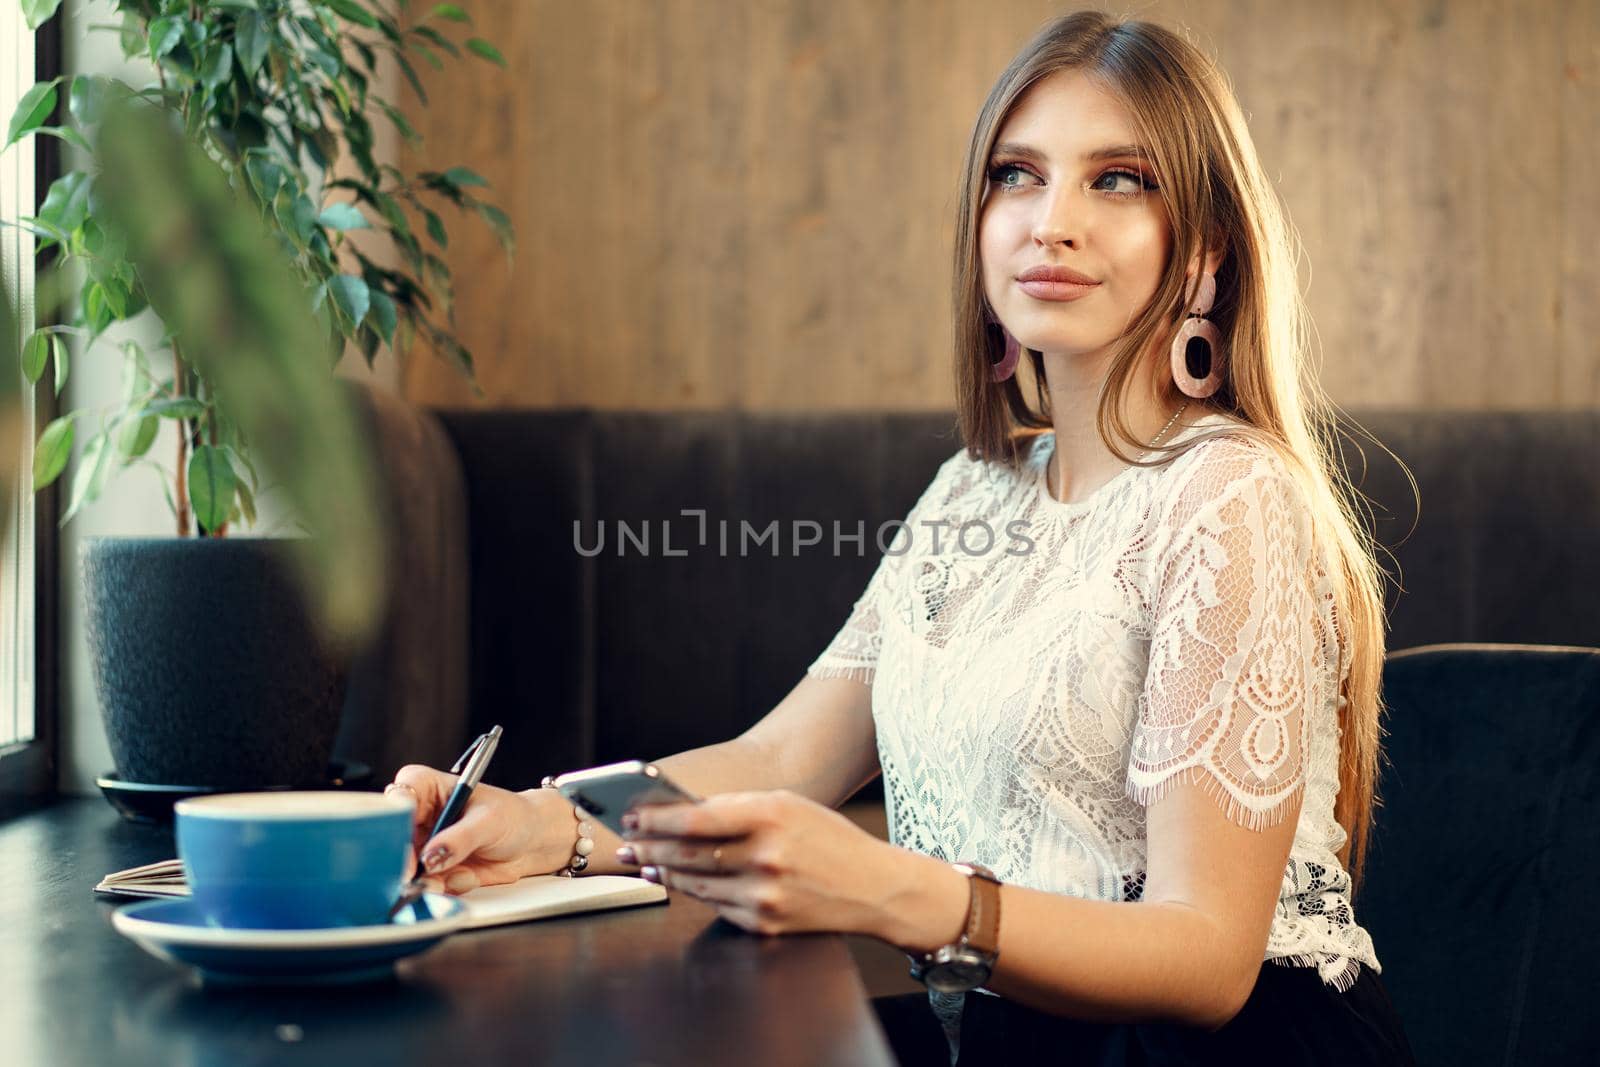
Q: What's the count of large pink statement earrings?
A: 2